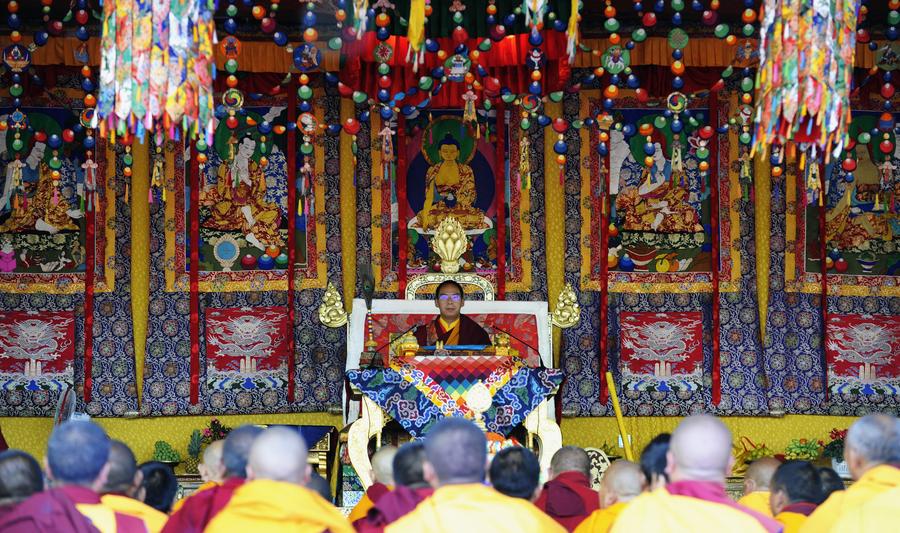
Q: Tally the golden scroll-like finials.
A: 2